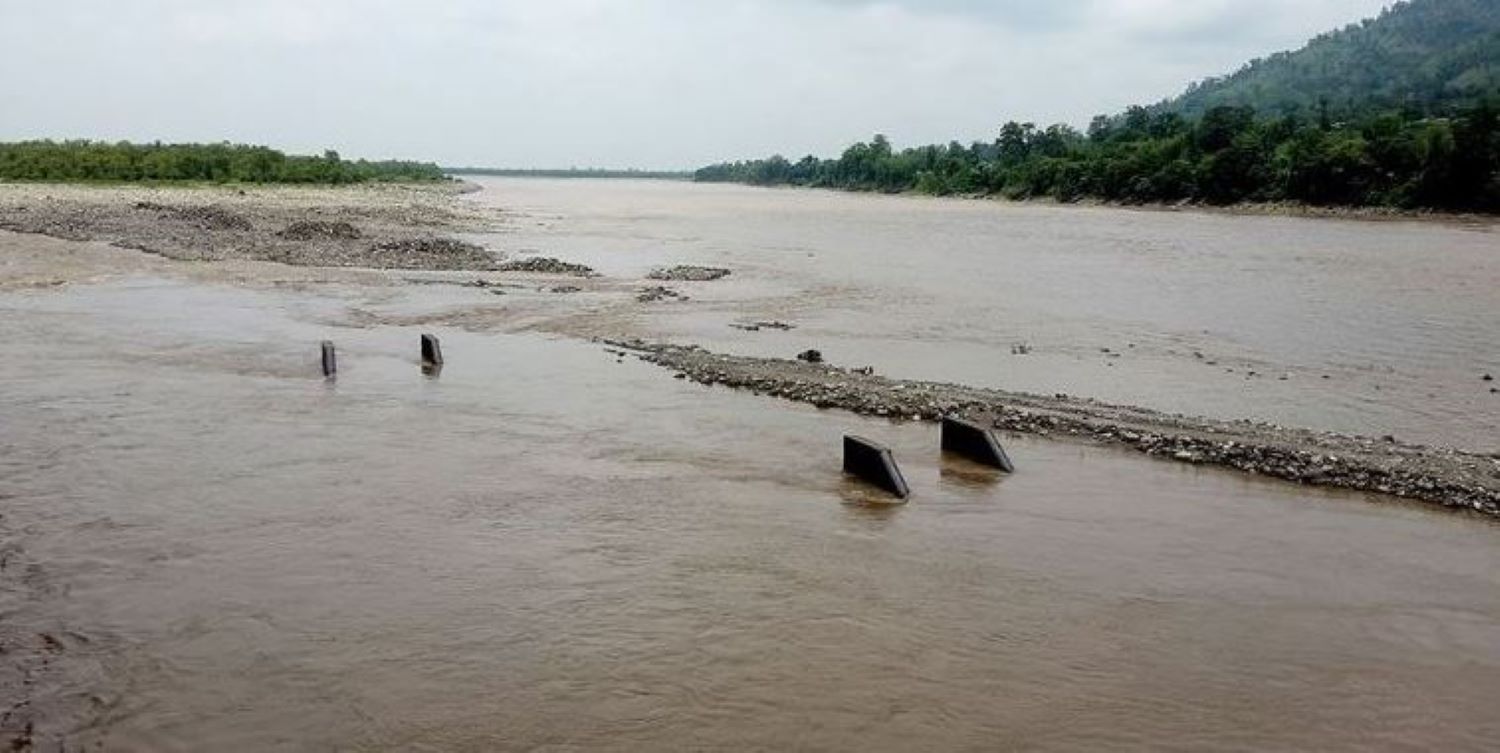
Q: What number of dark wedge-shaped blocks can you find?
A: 4